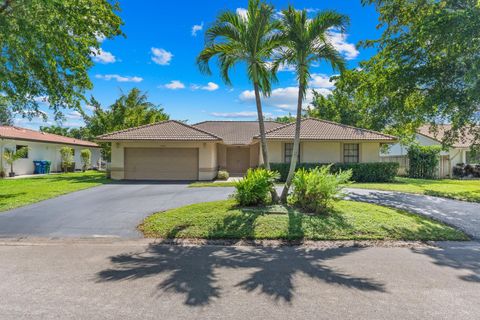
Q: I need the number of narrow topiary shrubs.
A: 2